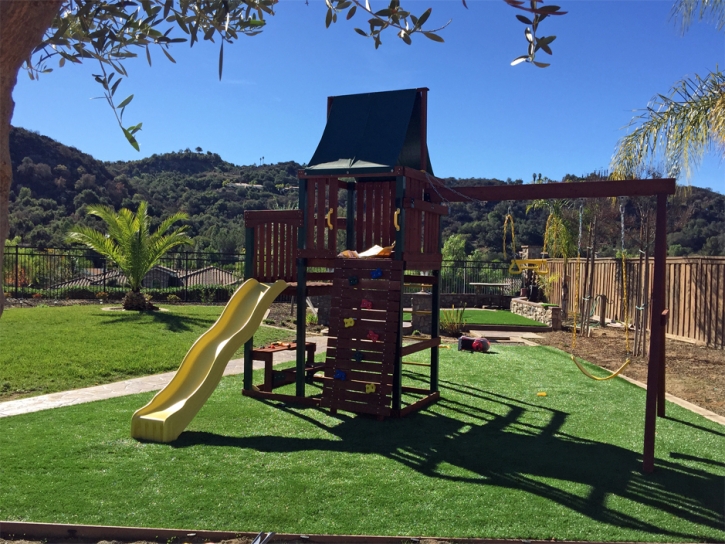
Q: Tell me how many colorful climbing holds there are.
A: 8